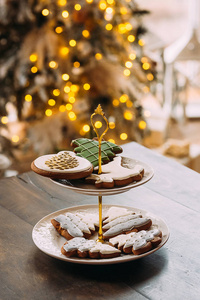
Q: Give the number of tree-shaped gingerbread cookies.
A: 5